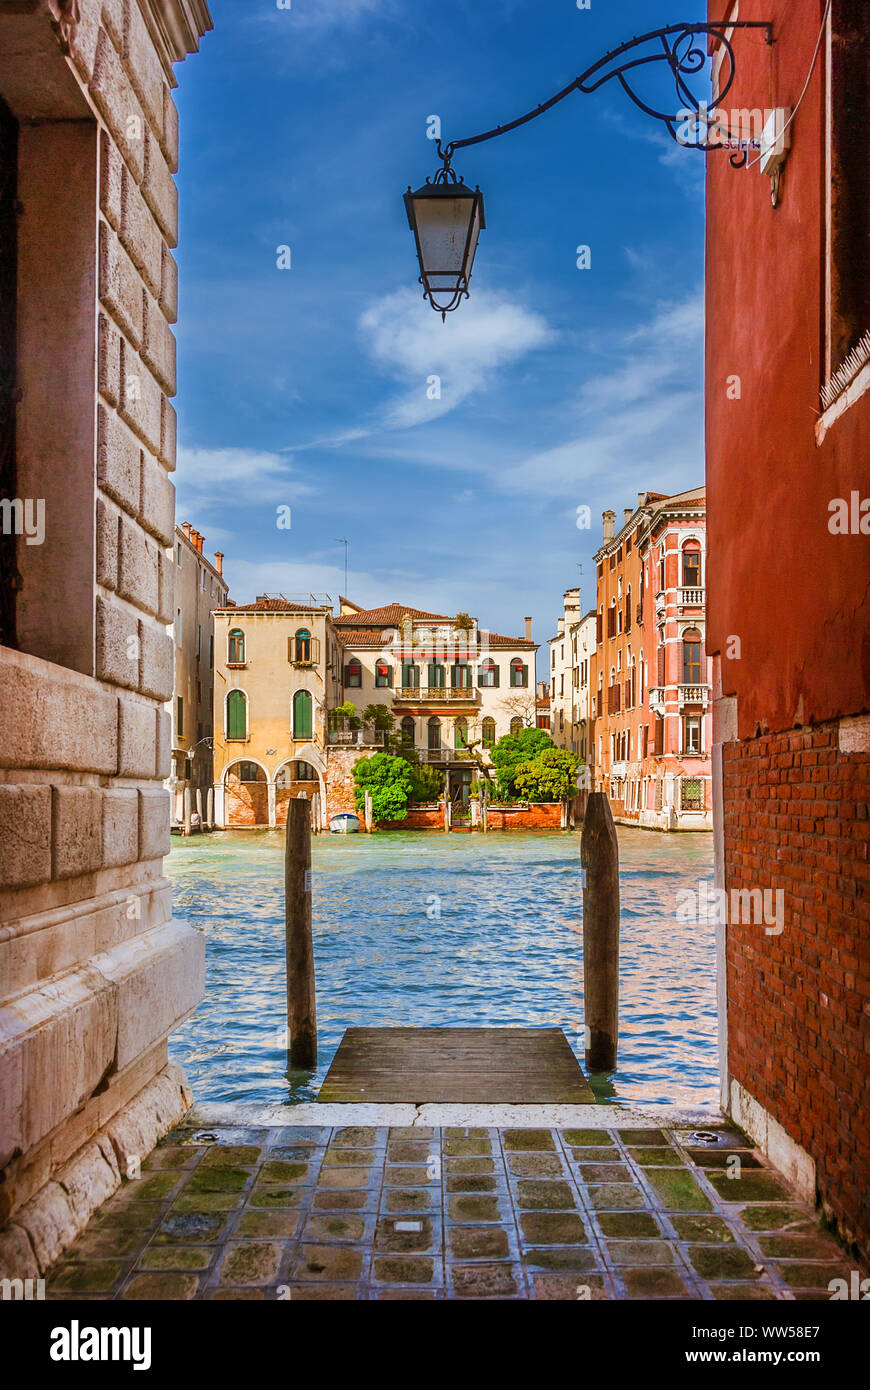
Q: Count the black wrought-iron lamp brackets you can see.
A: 1